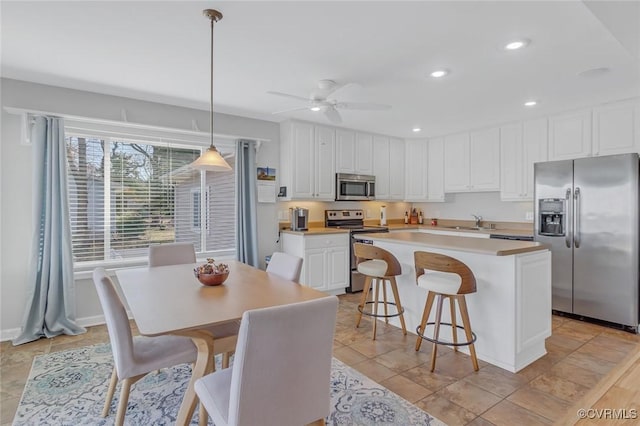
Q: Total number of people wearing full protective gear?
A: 0